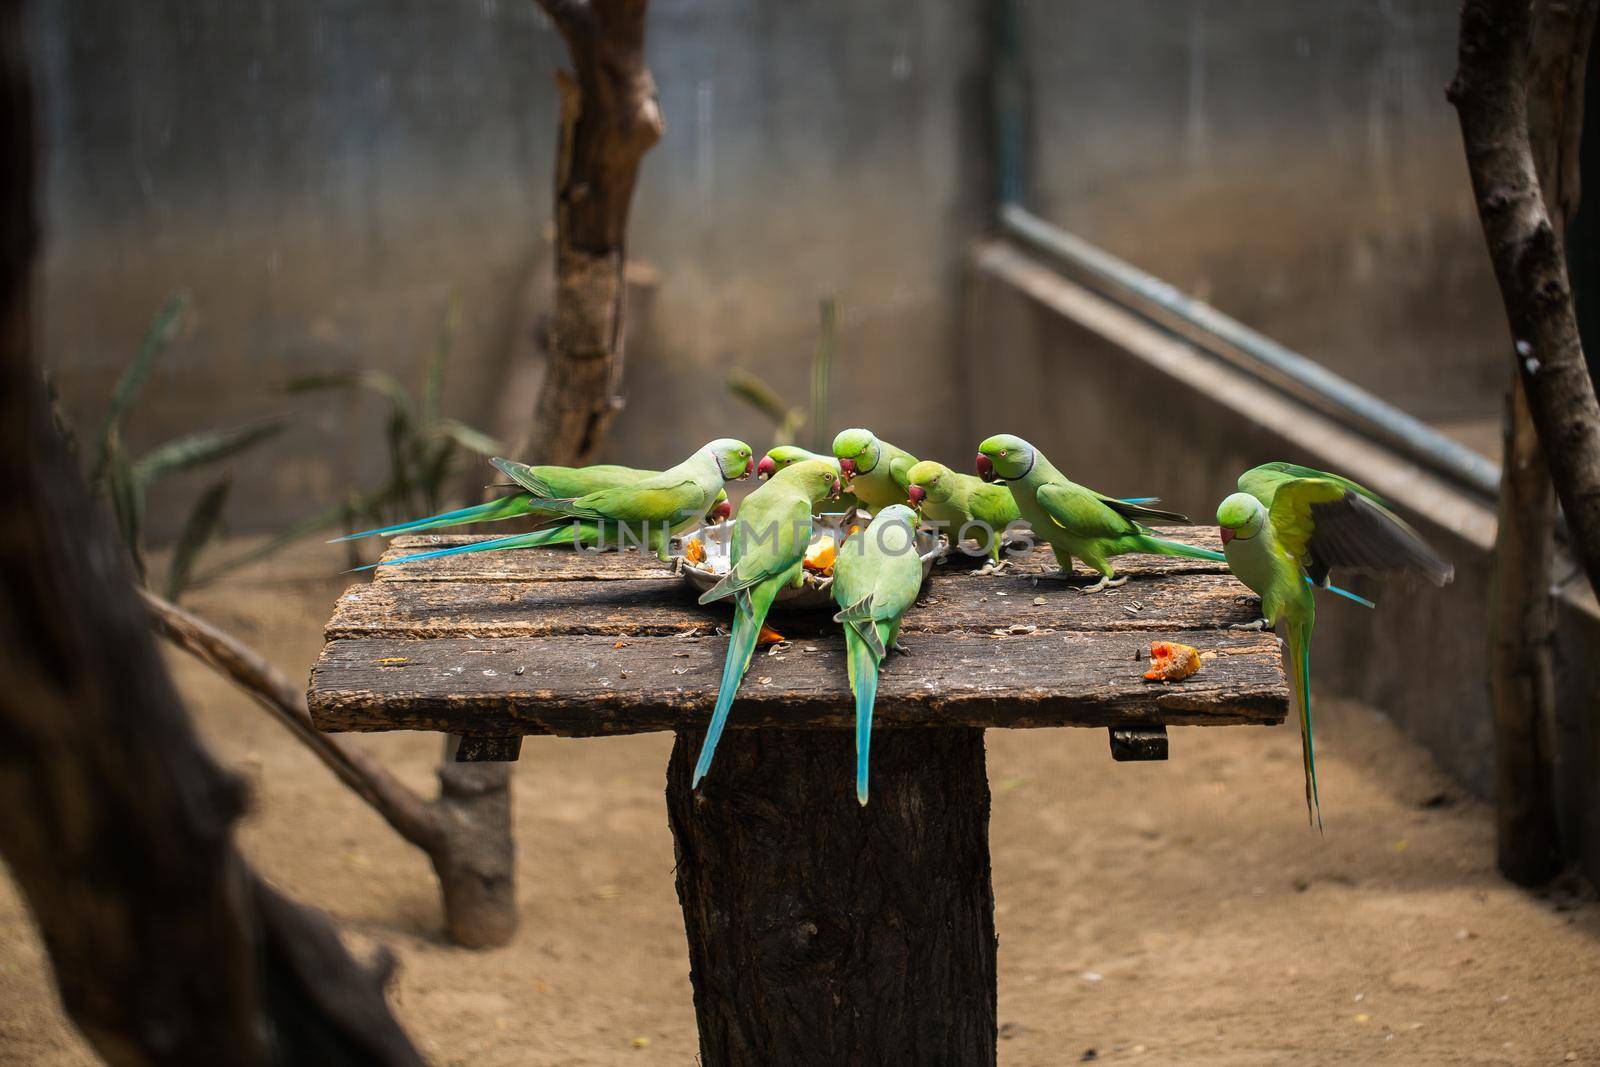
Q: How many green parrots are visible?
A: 9